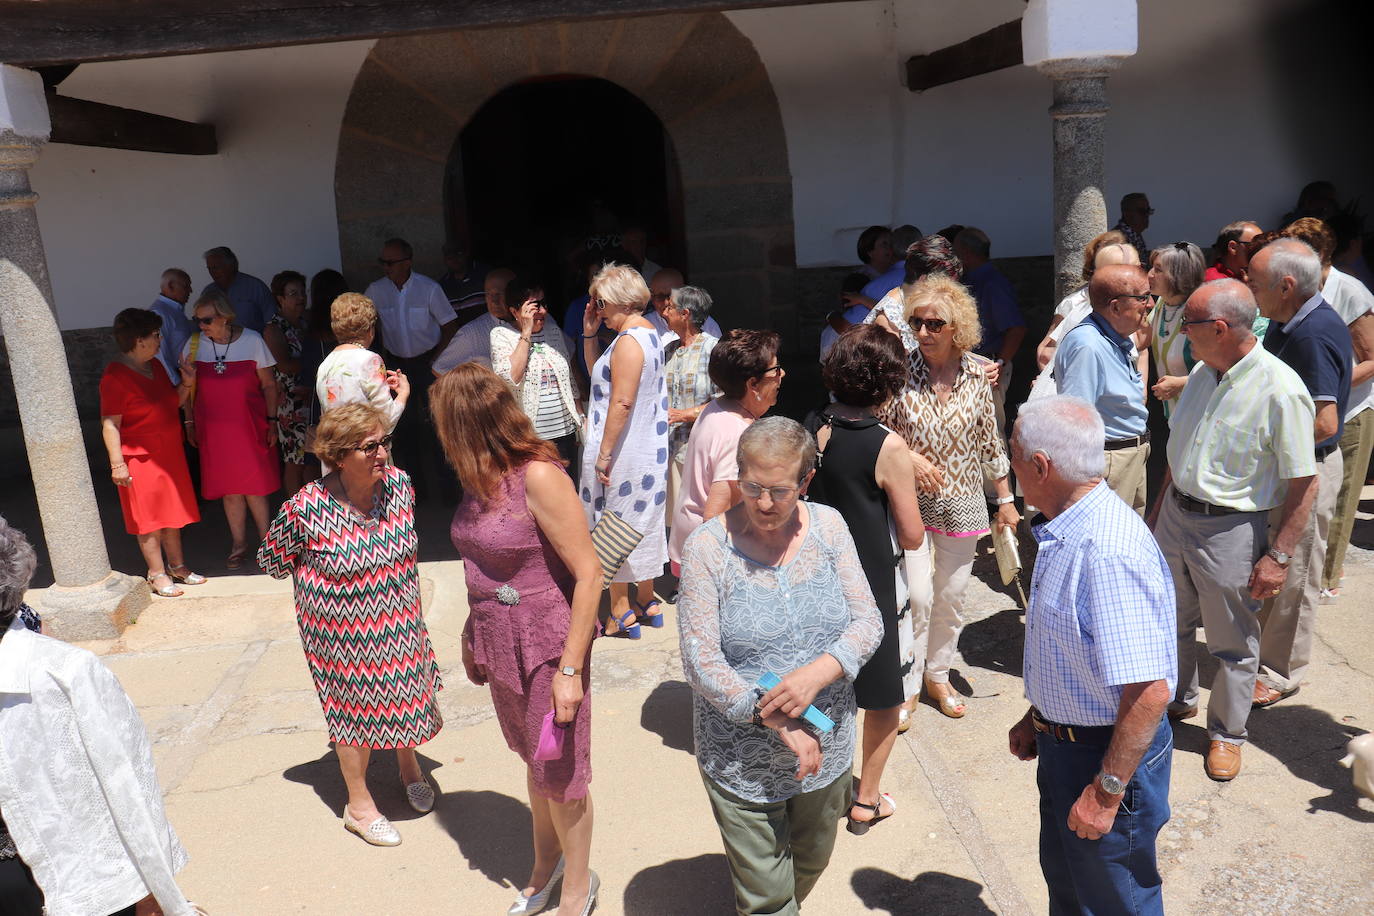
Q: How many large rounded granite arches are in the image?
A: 1